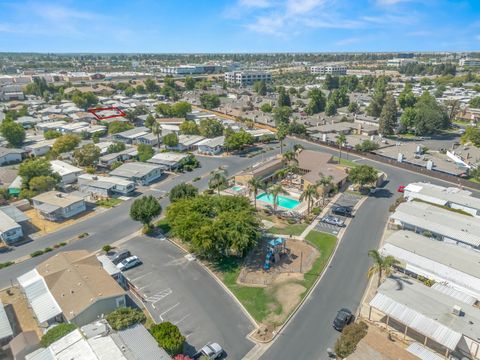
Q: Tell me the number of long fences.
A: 1